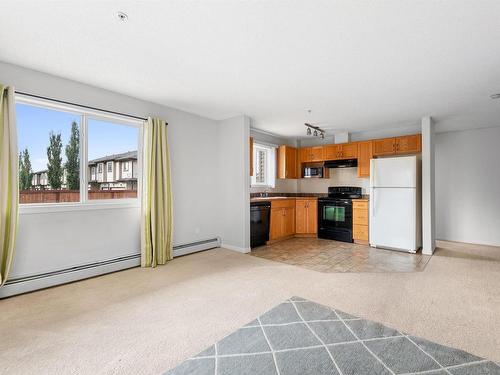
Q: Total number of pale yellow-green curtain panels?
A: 2